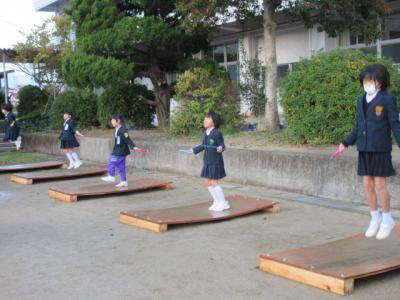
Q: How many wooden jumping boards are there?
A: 5